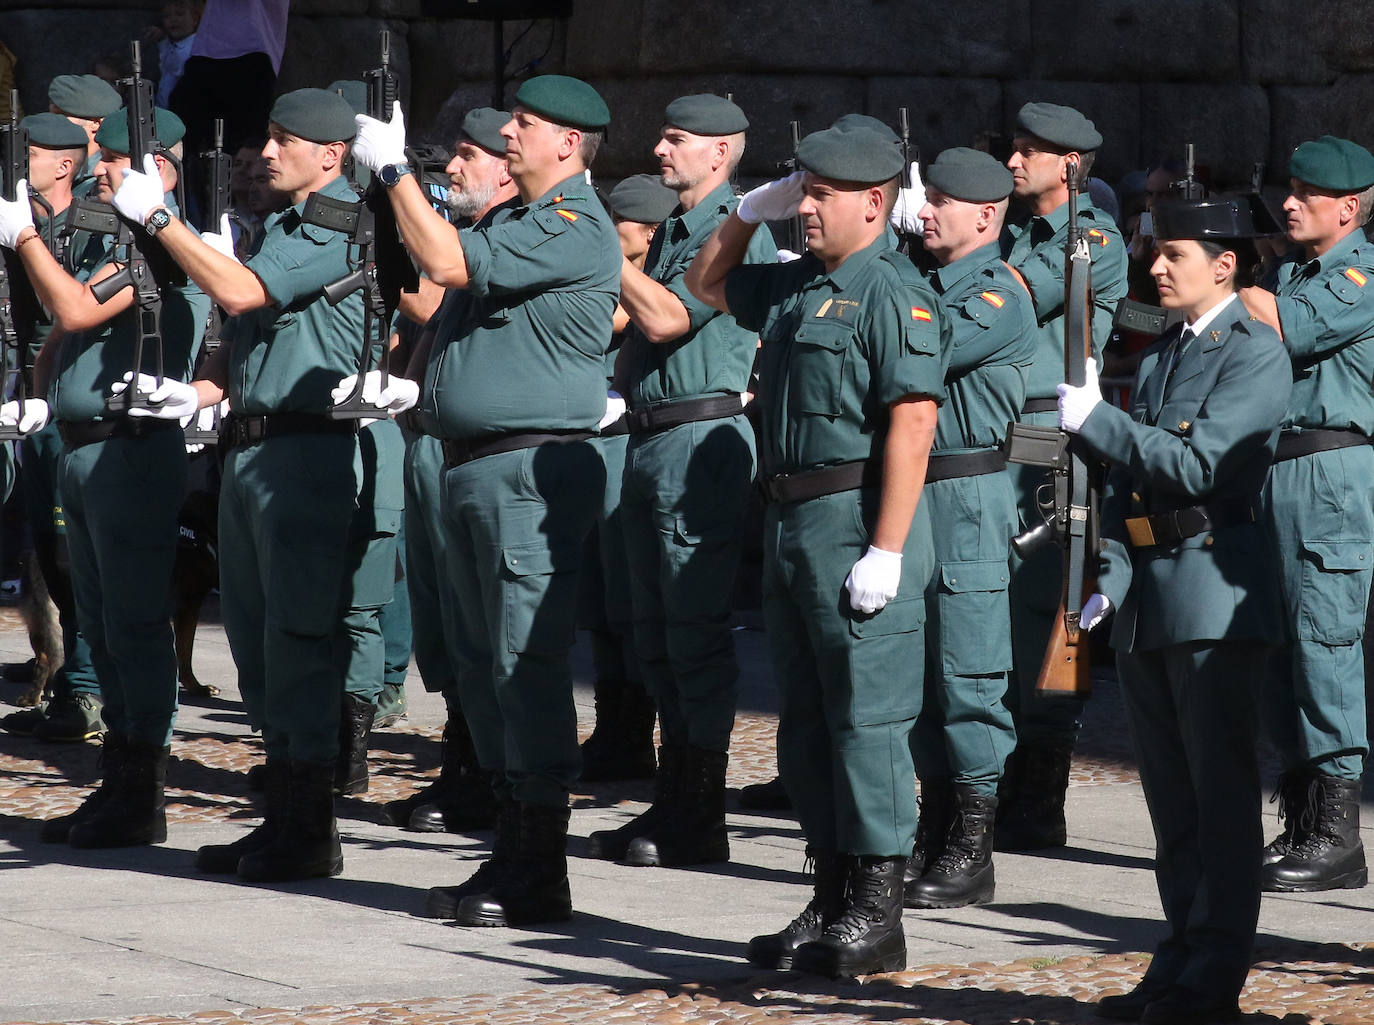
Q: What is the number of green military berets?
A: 14